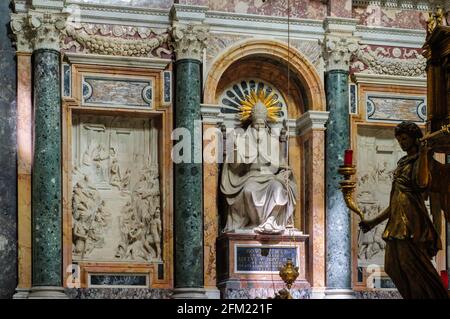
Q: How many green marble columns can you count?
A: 3